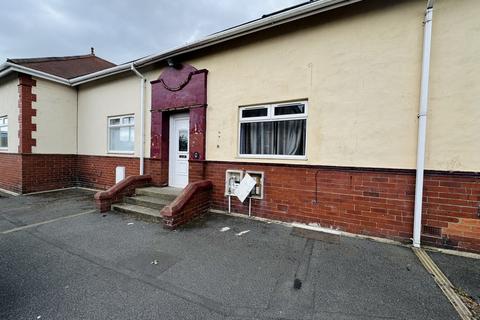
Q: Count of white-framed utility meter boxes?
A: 2